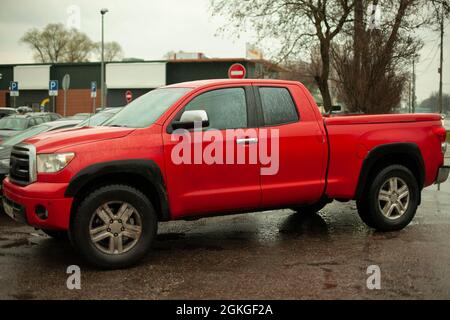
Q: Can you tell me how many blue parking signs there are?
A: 3